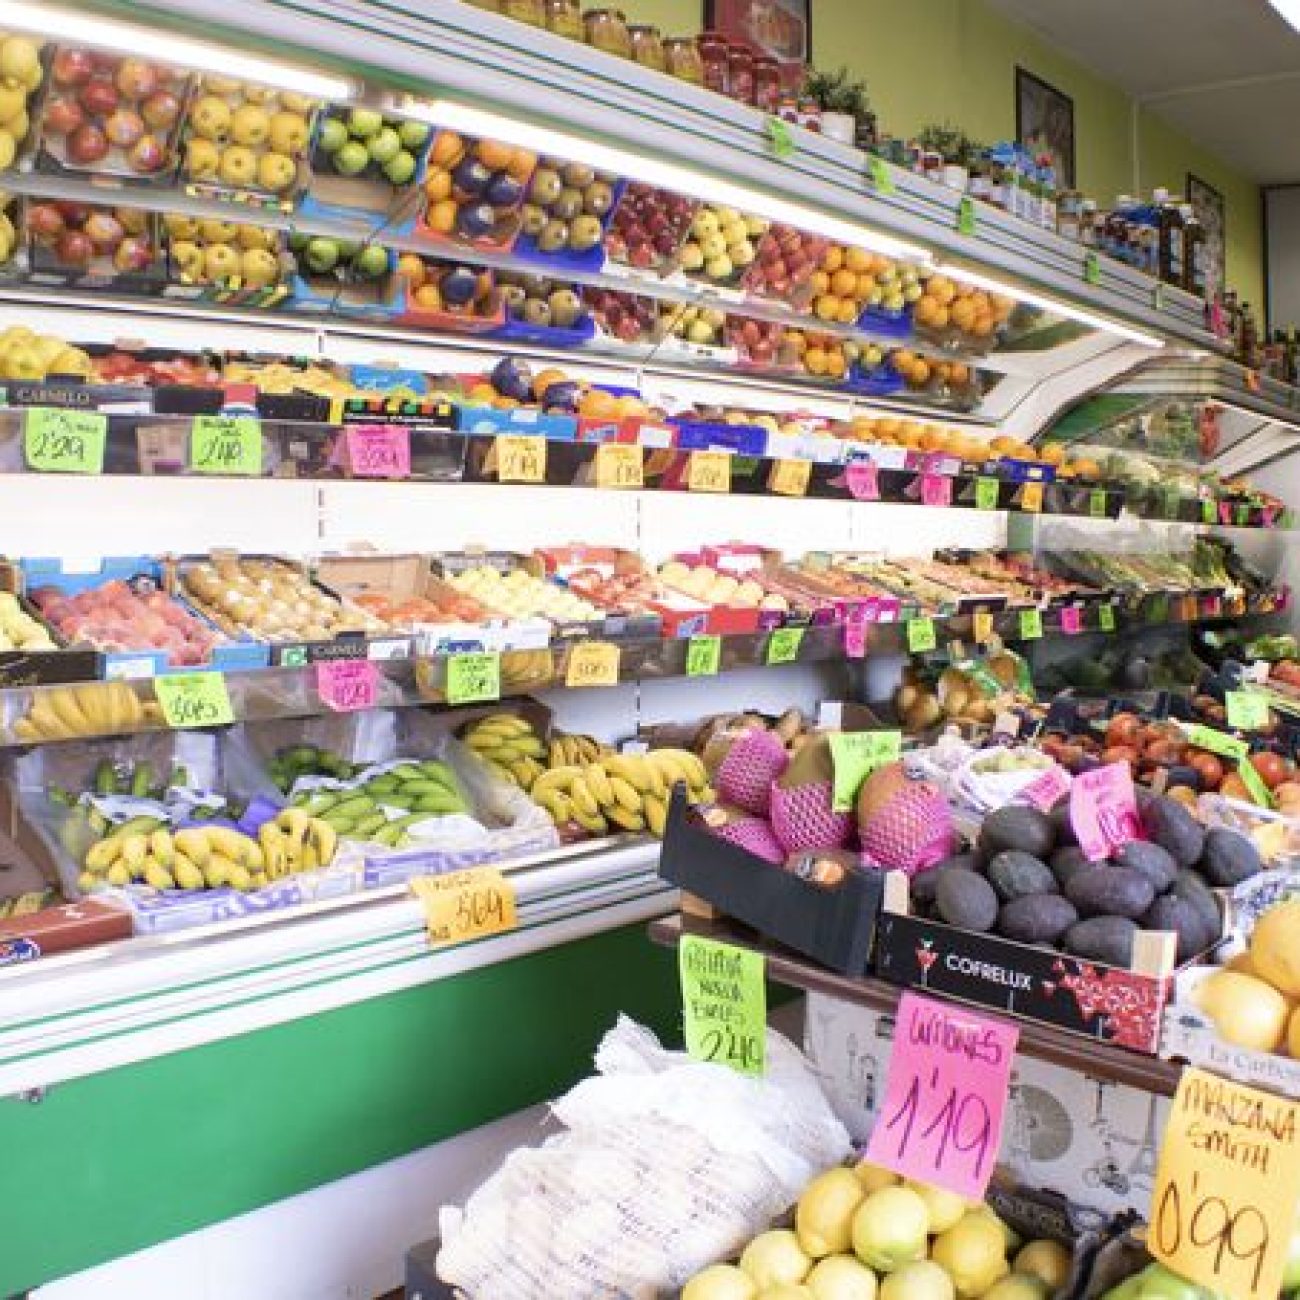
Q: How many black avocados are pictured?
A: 14